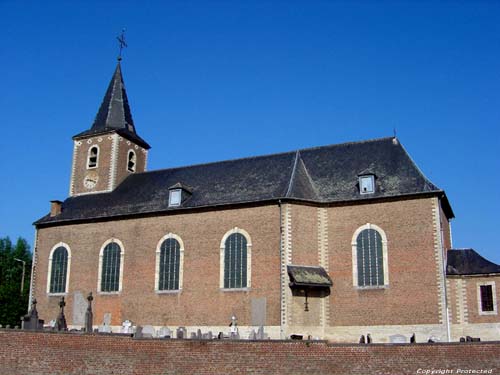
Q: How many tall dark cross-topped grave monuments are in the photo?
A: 3